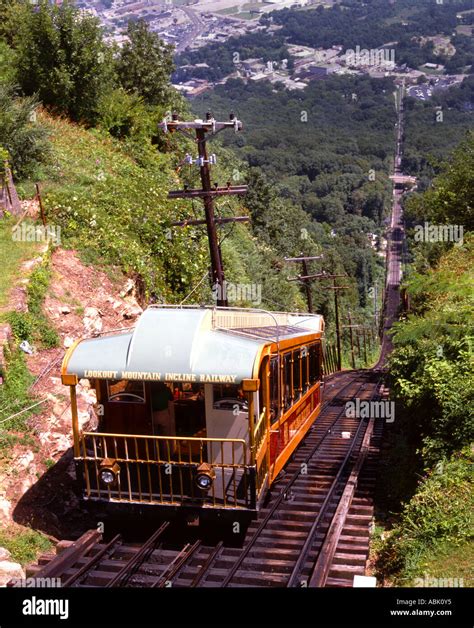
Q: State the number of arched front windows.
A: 2